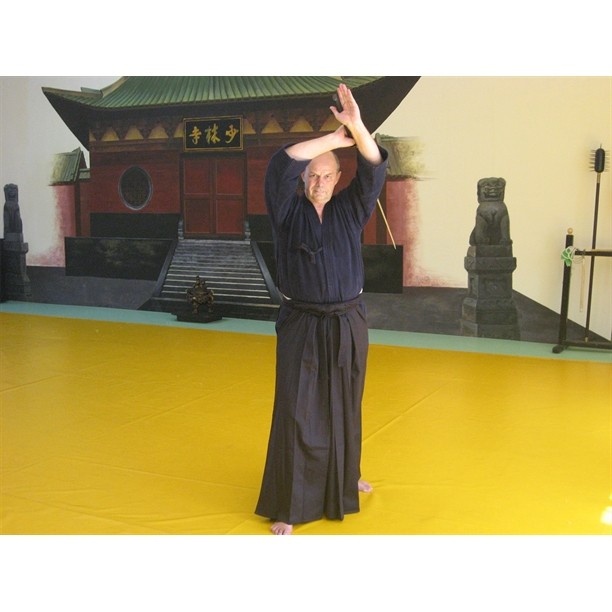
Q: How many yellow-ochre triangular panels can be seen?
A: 9